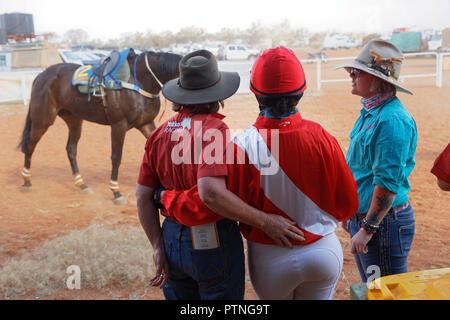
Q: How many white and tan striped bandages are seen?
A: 3